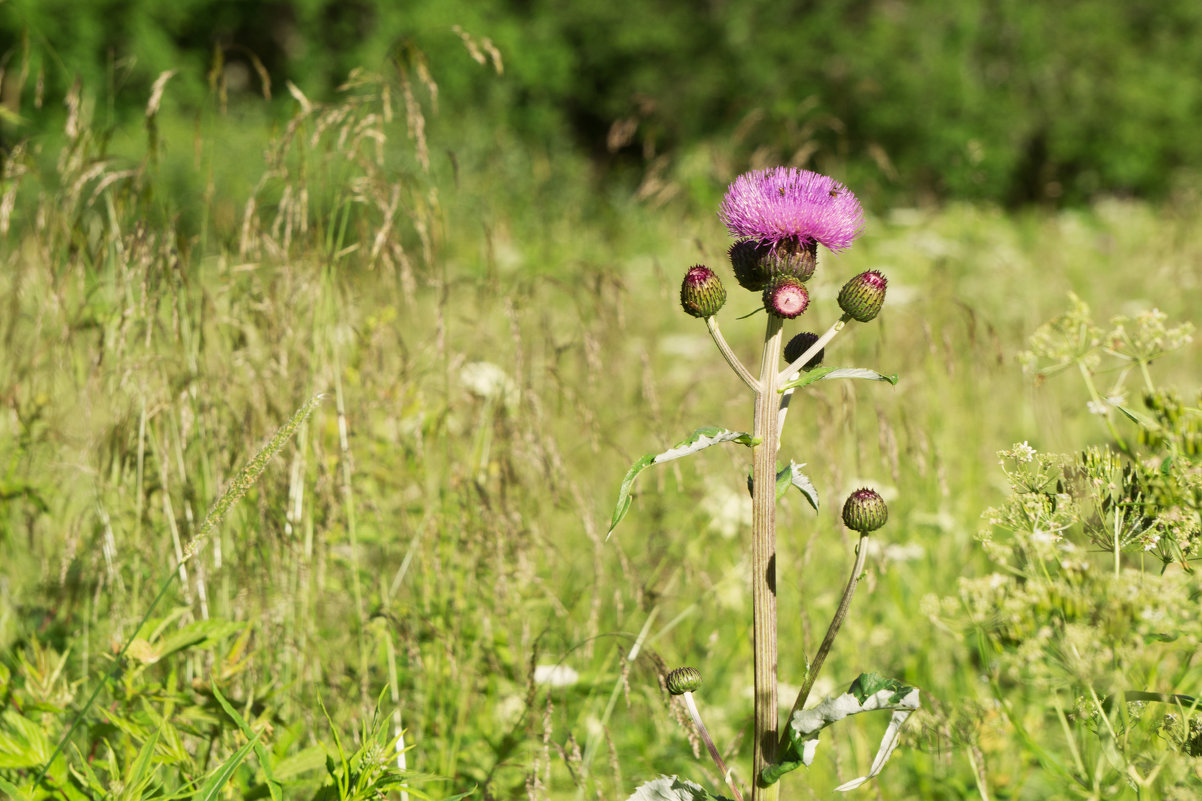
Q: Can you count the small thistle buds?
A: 6